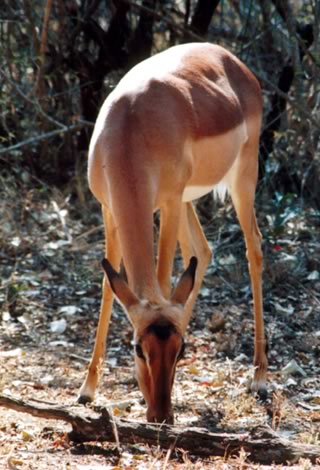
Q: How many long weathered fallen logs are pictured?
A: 1